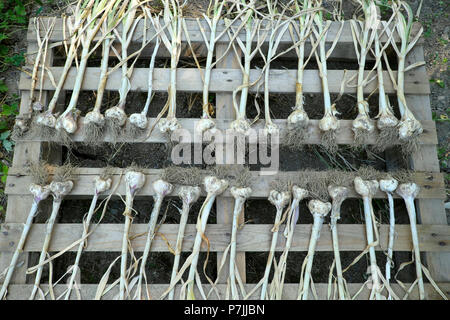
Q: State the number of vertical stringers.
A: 3